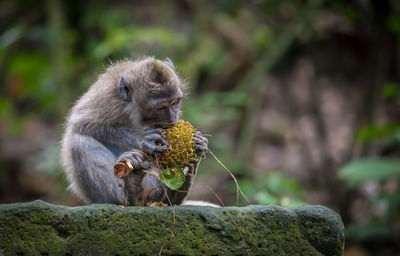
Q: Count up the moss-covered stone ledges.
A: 1